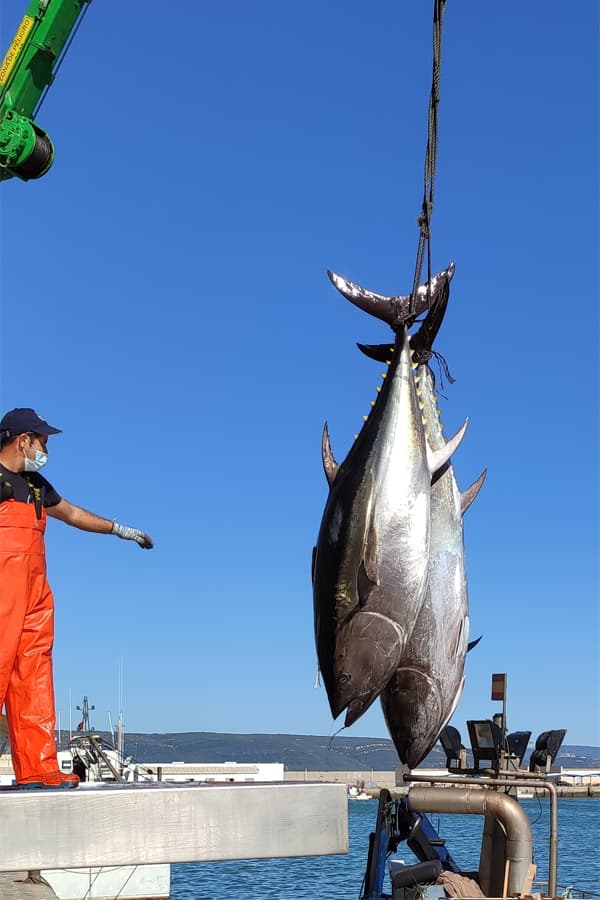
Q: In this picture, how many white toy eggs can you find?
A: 0